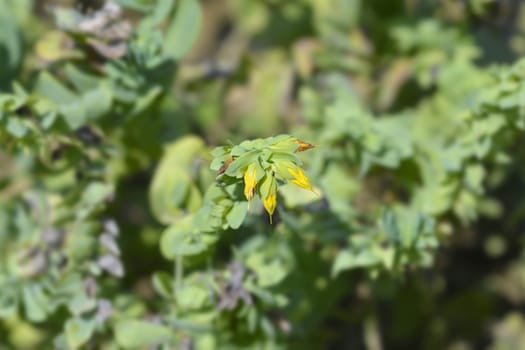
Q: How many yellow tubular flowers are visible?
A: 3